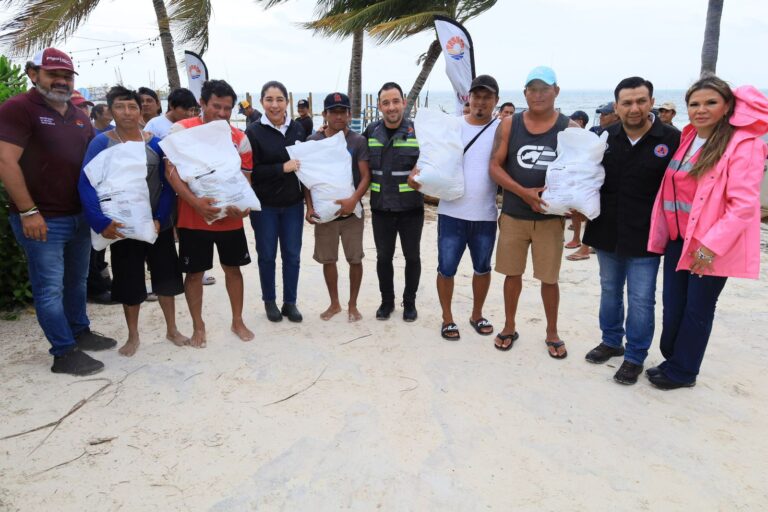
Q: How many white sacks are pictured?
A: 5